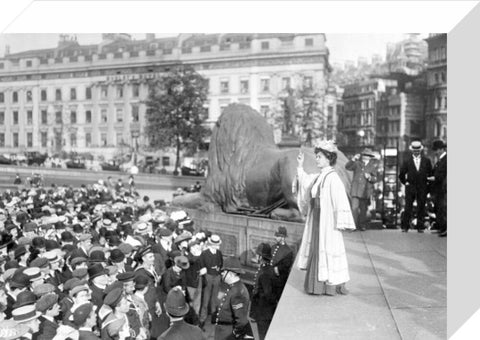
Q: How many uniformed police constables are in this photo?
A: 4